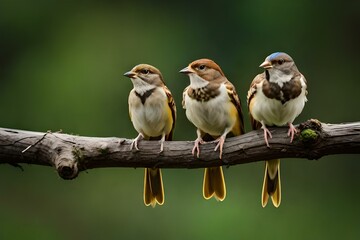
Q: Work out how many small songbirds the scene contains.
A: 3